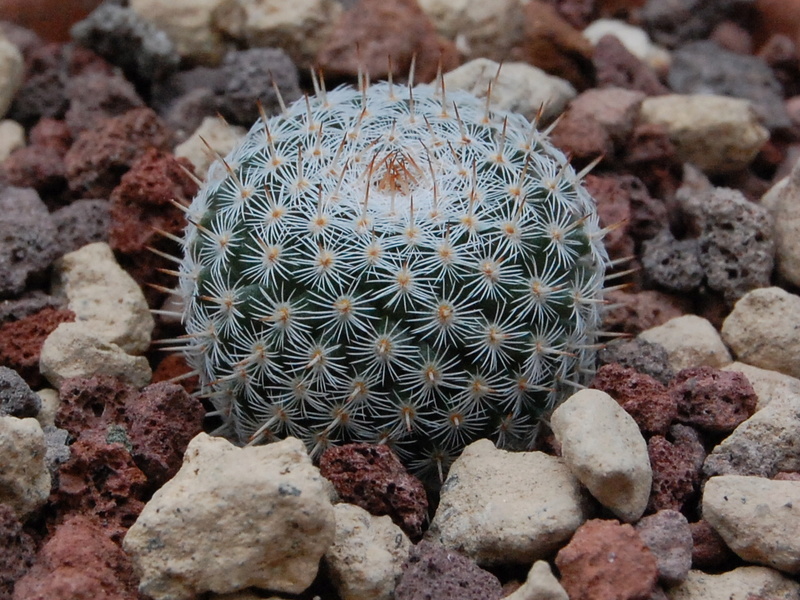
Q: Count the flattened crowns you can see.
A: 1